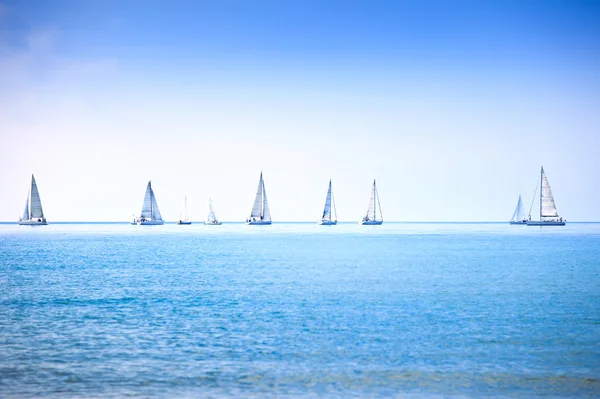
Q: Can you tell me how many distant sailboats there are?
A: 9